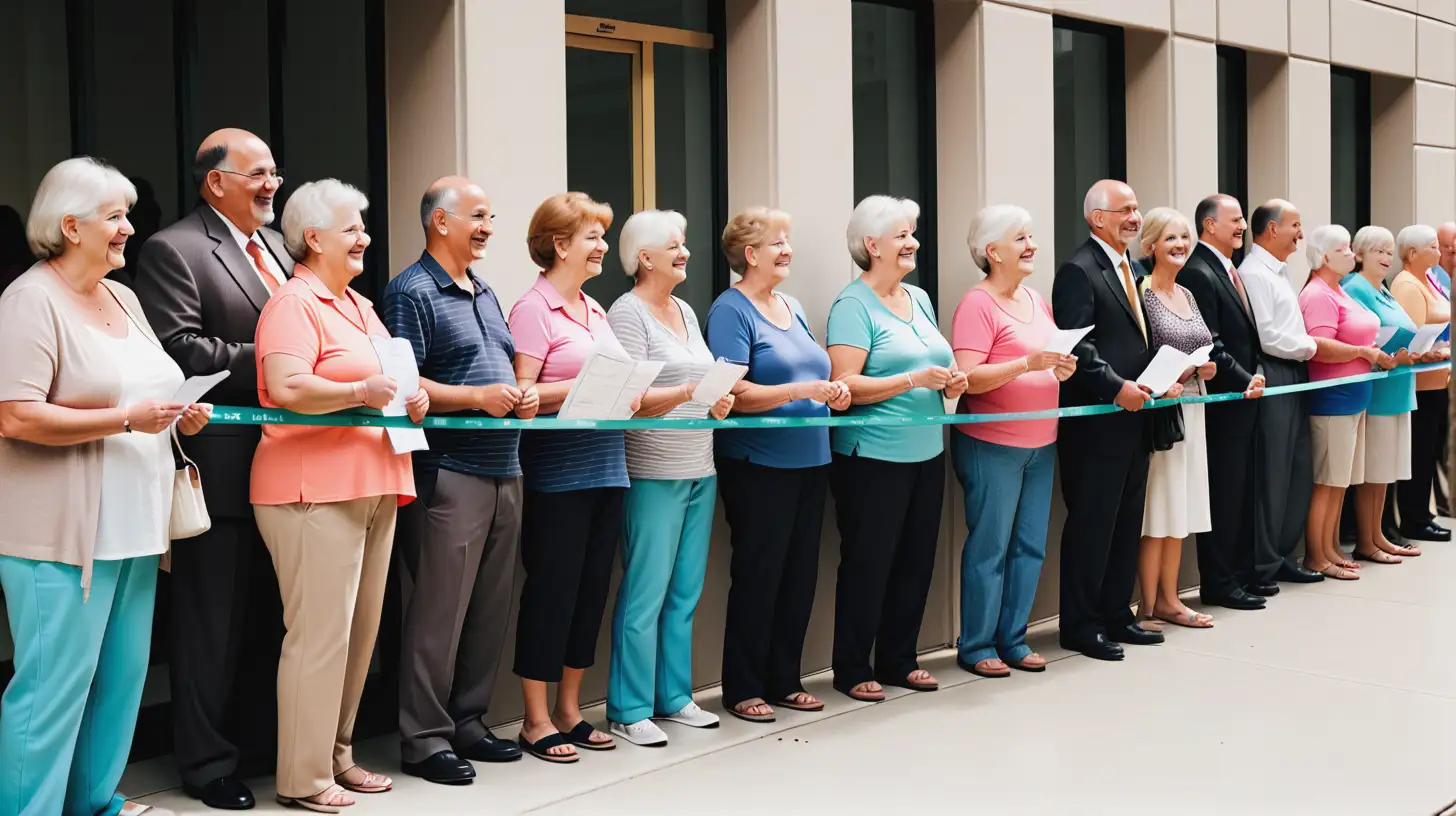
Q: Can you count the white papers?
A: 8